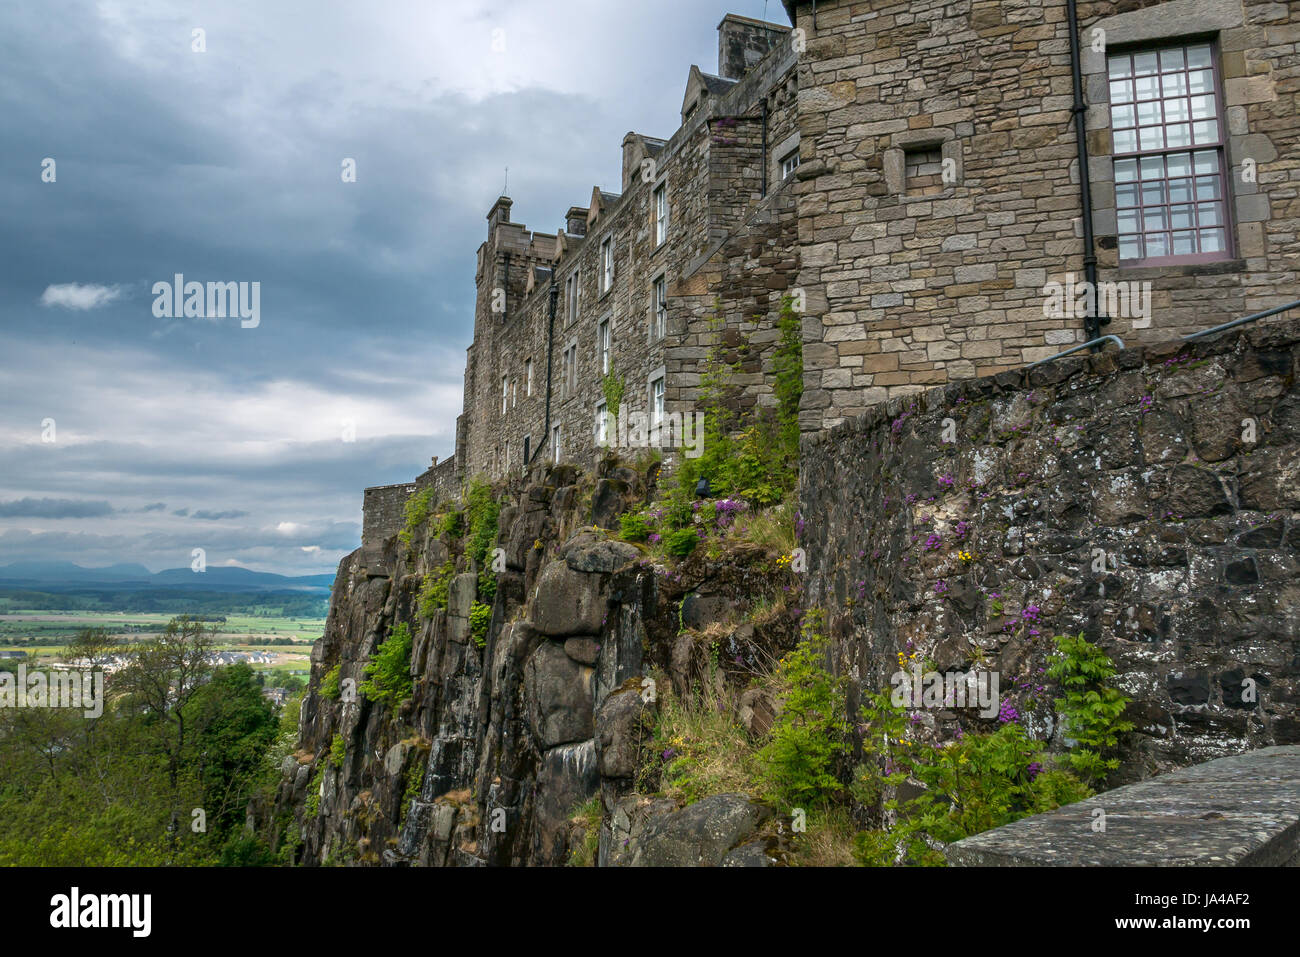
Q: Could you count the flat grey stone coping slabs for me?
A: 1